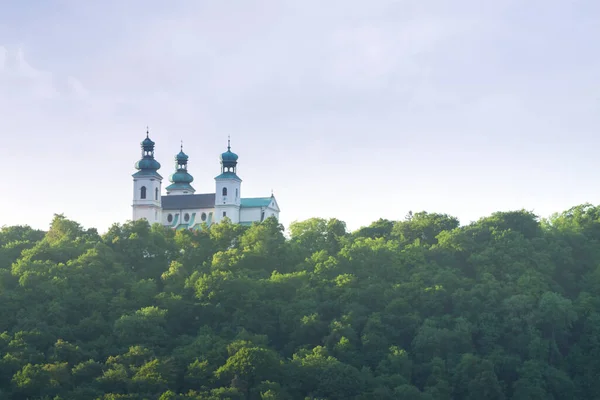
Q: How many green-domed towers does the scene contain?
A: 3